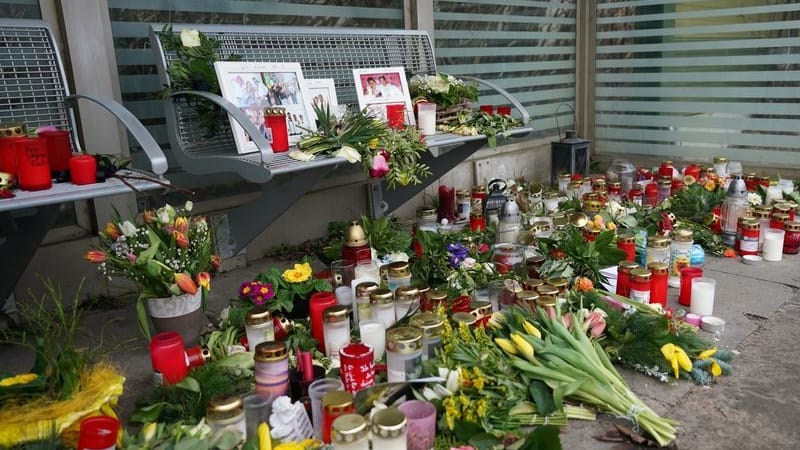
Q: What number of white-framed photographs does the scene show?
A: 3